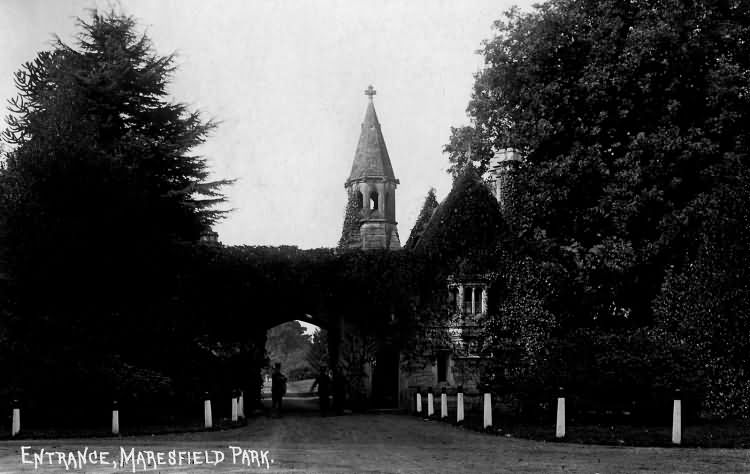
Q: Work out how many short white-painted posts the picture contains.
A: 12